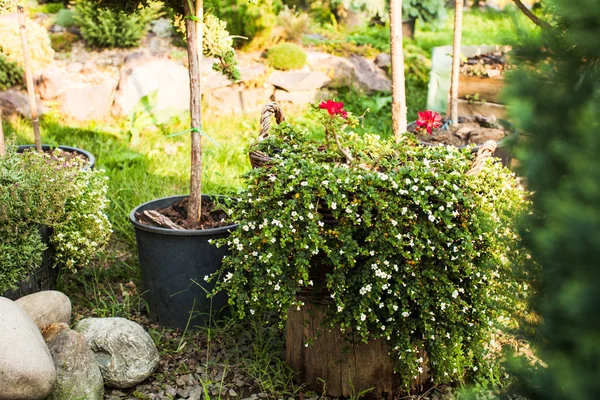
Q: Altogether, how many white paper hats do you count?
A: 0